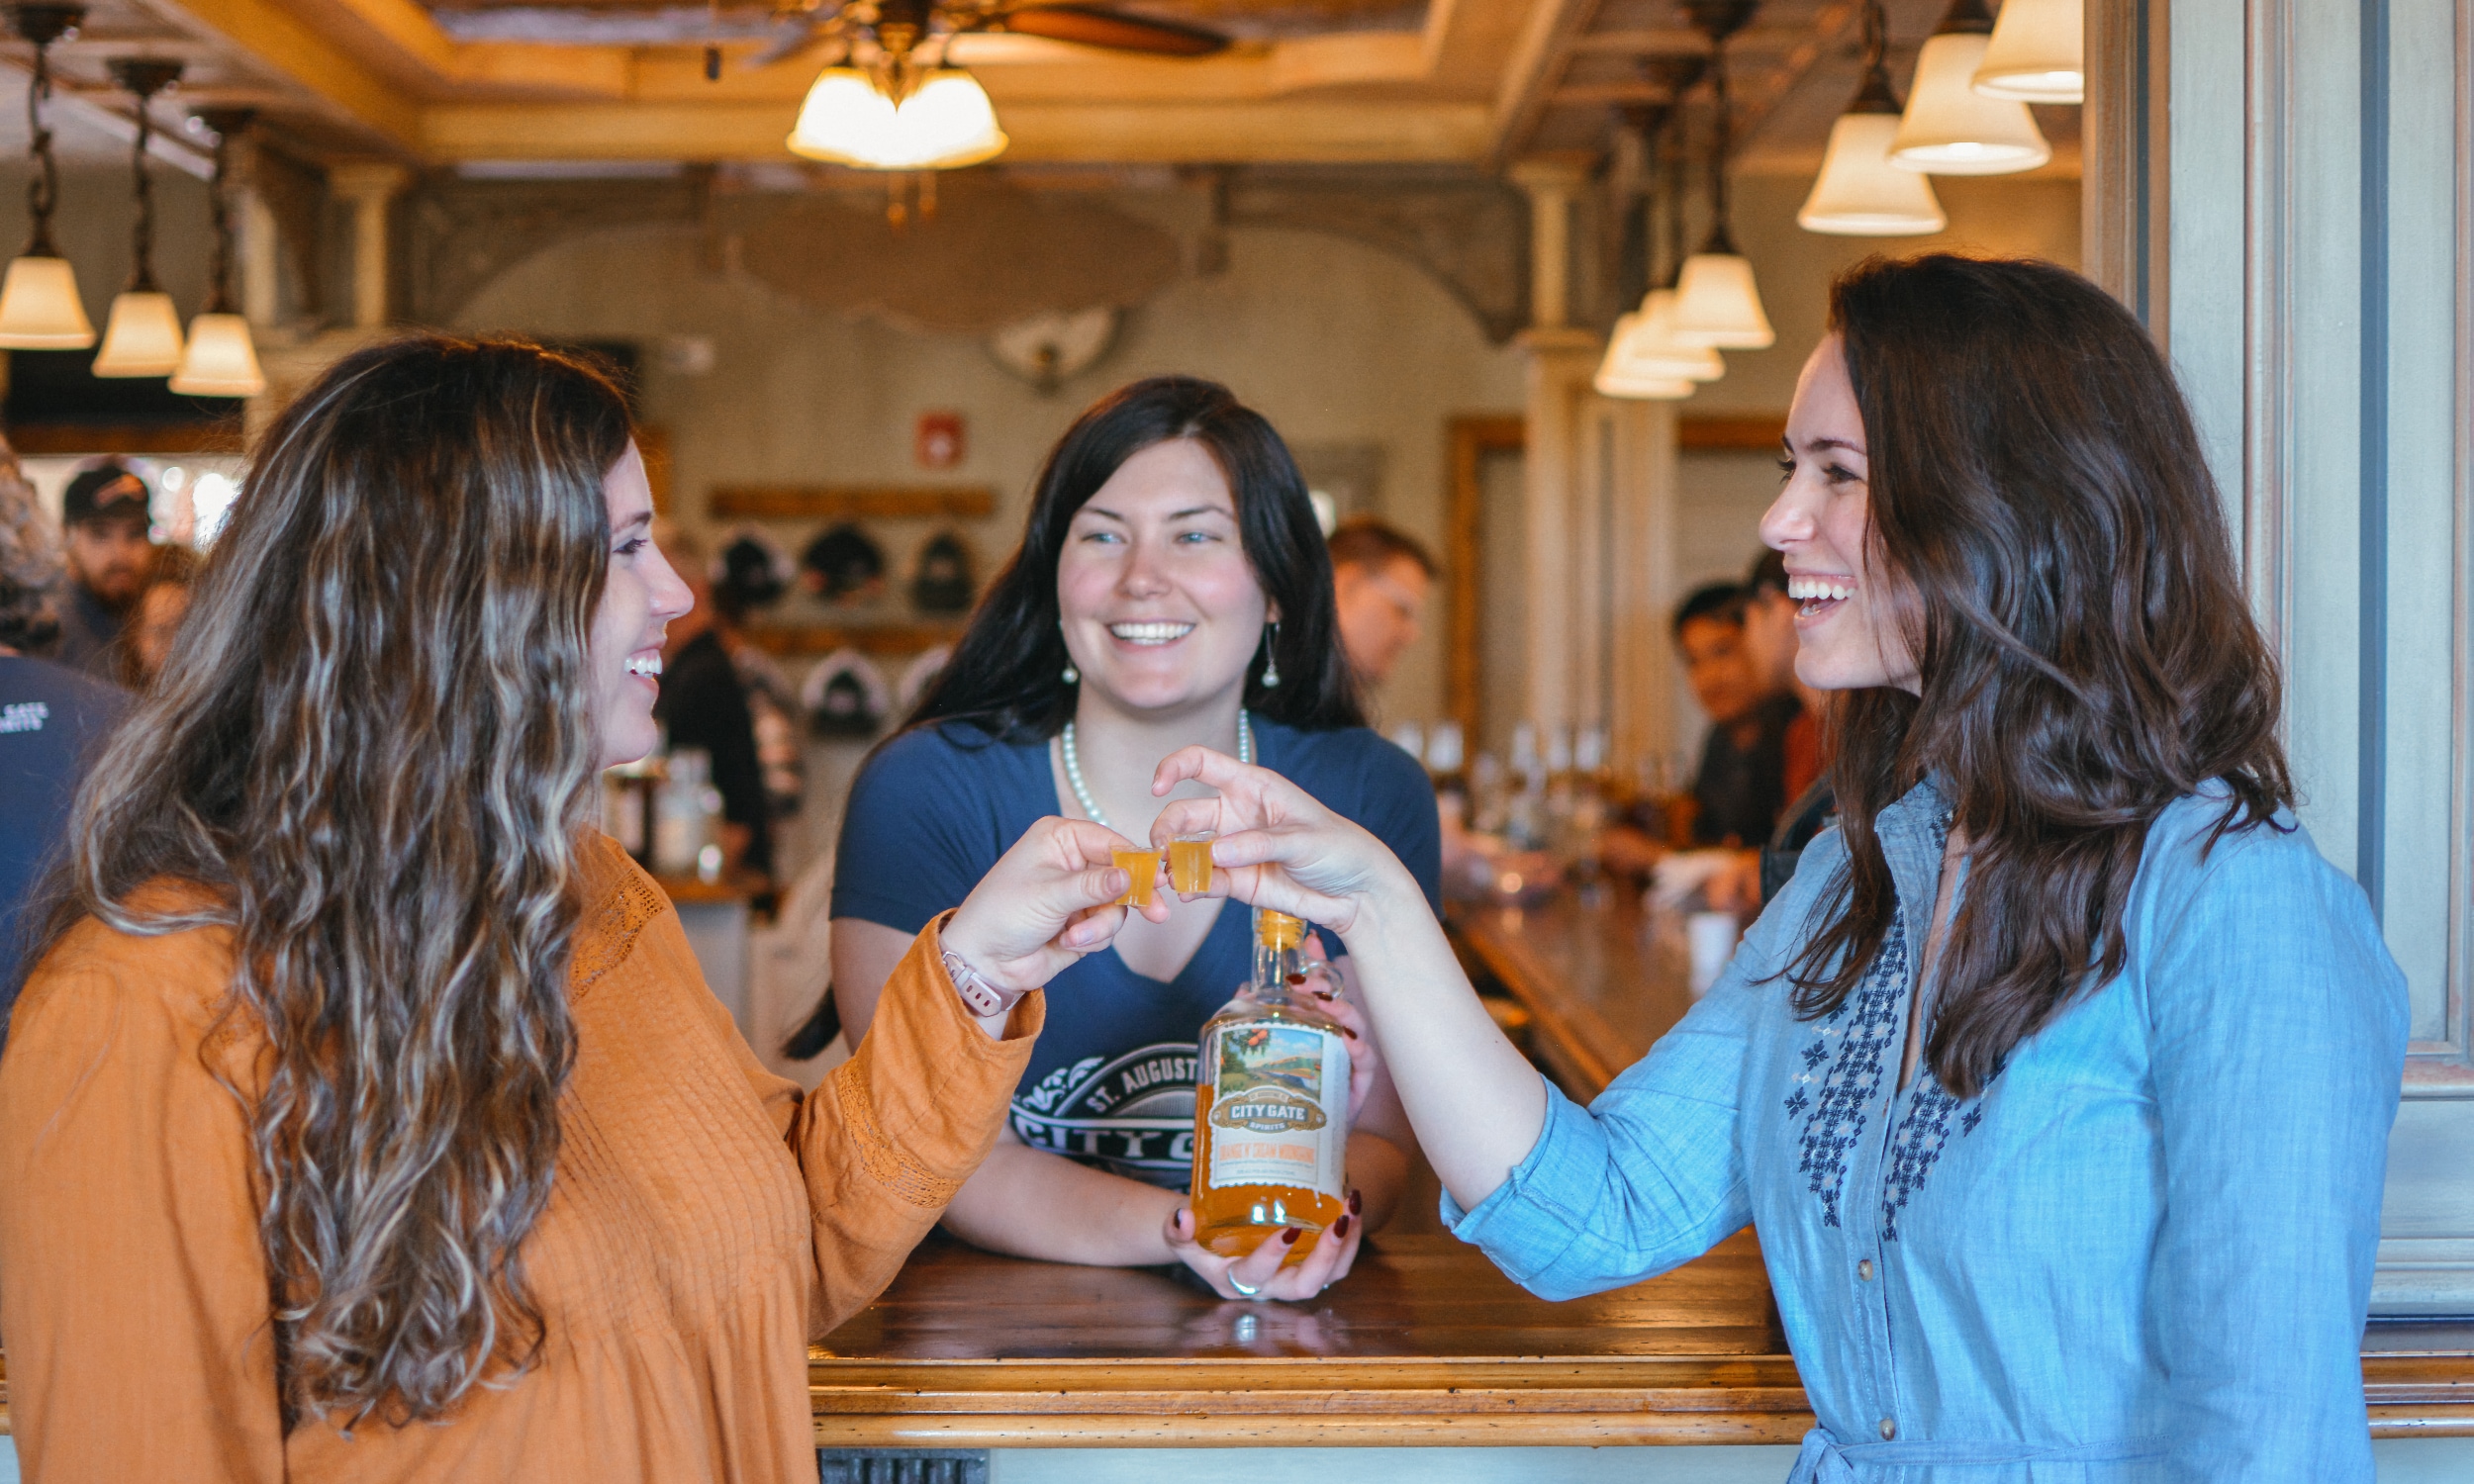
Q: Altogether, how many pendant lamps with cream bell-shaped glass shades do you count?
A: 9